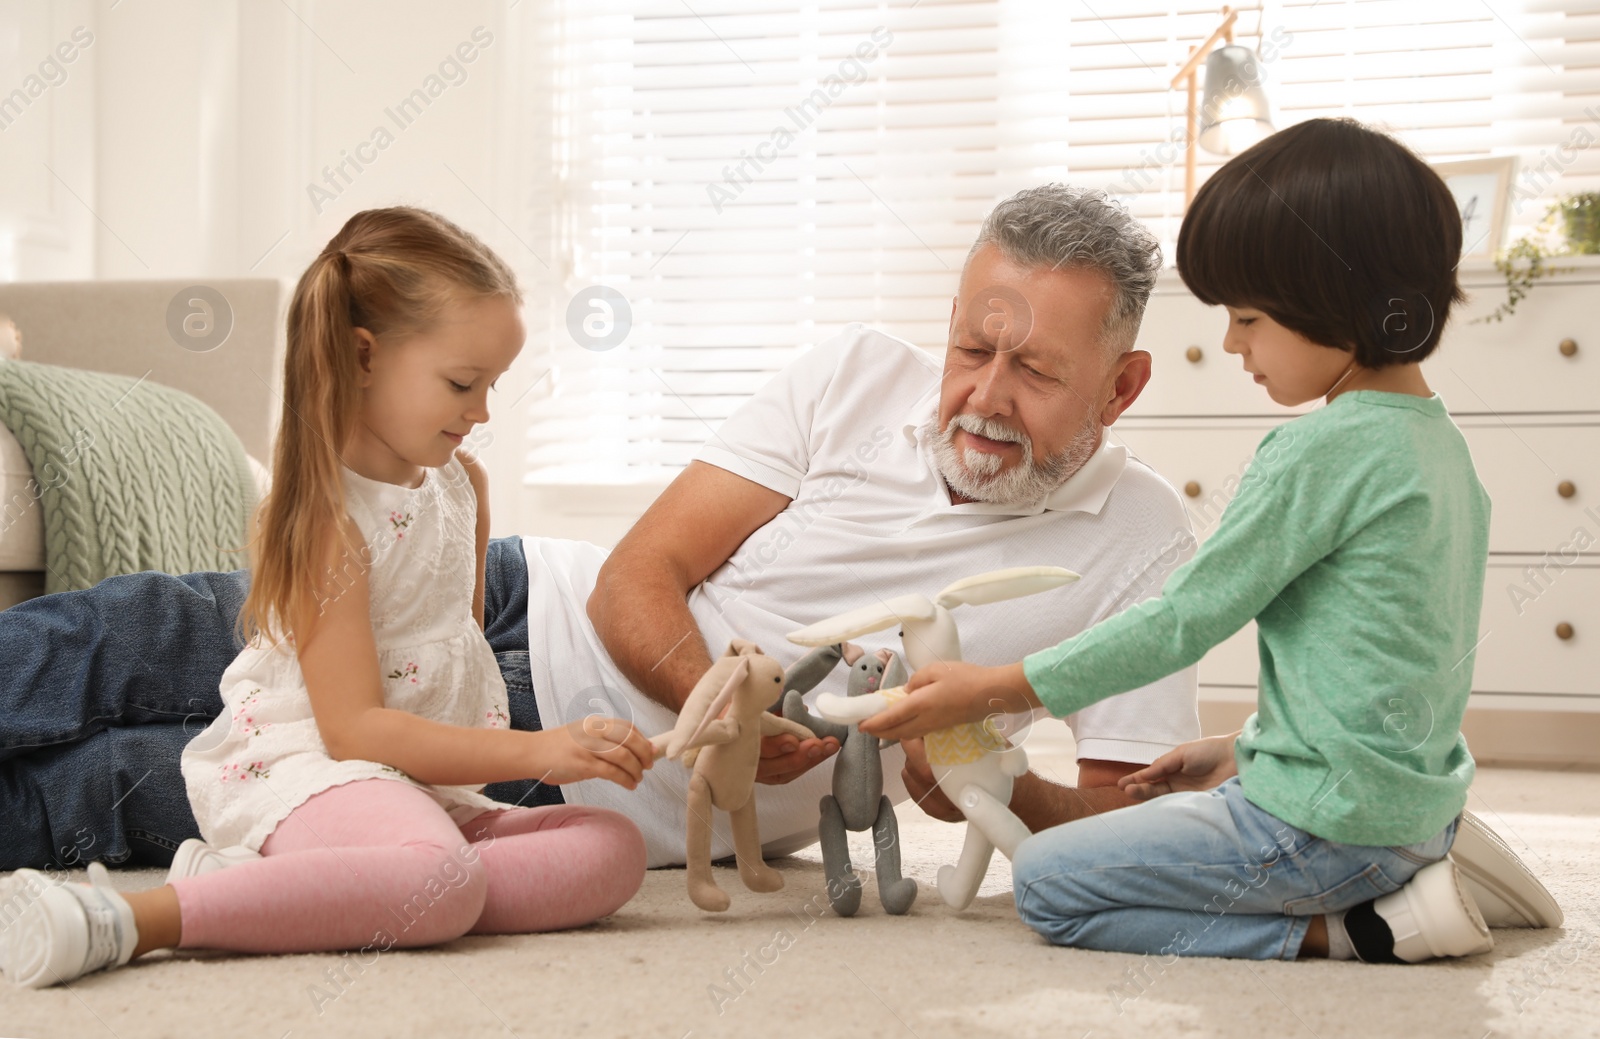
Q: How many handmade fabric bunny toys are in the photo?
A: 3